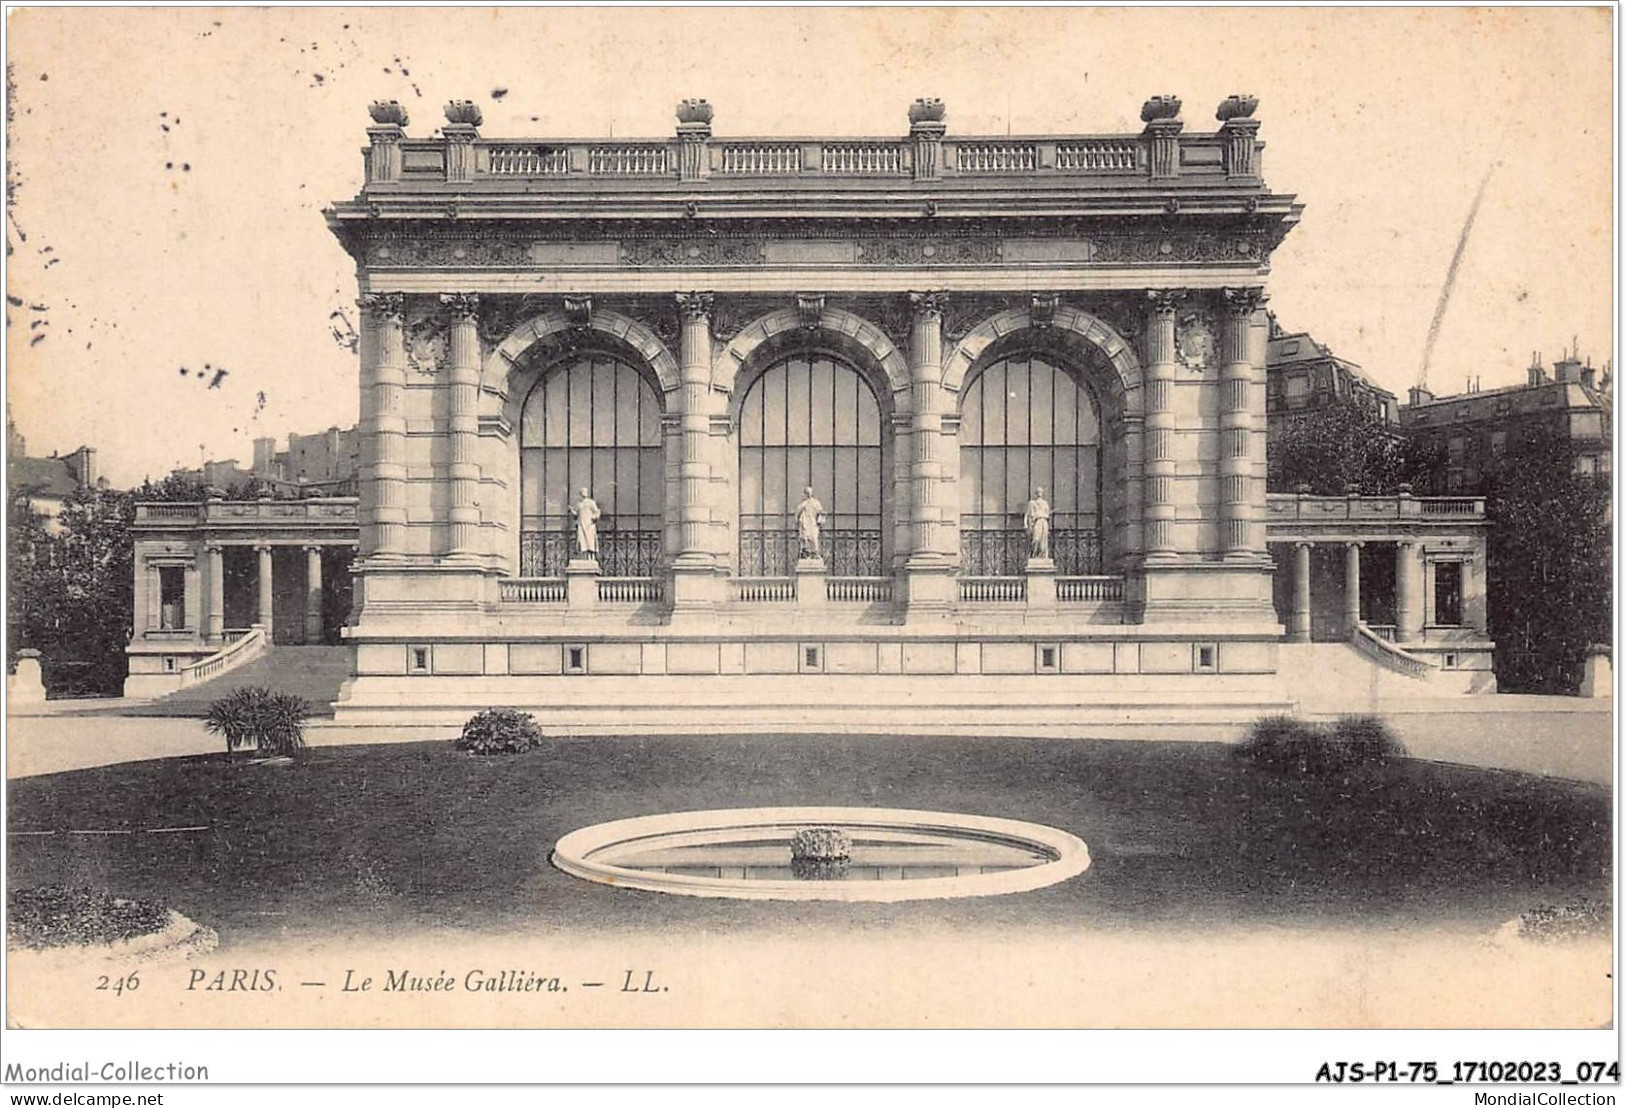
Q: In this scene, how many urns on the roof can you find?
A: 6